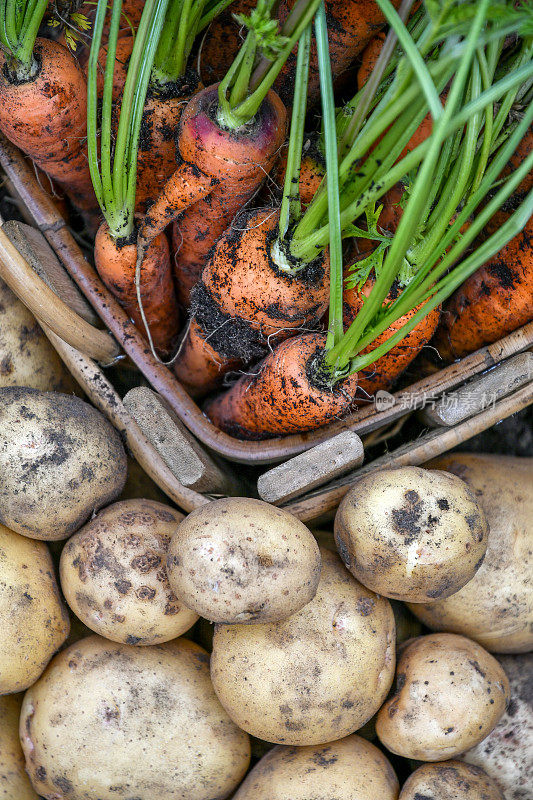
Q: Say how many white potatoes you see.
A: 14